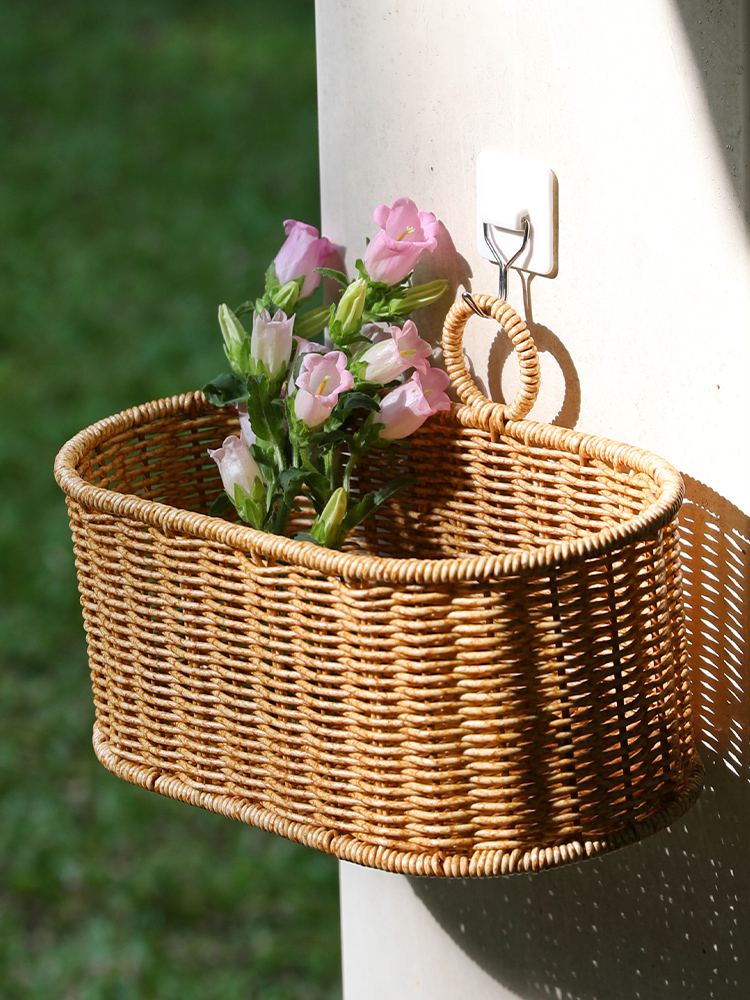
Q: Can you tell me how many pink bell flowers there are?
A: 7